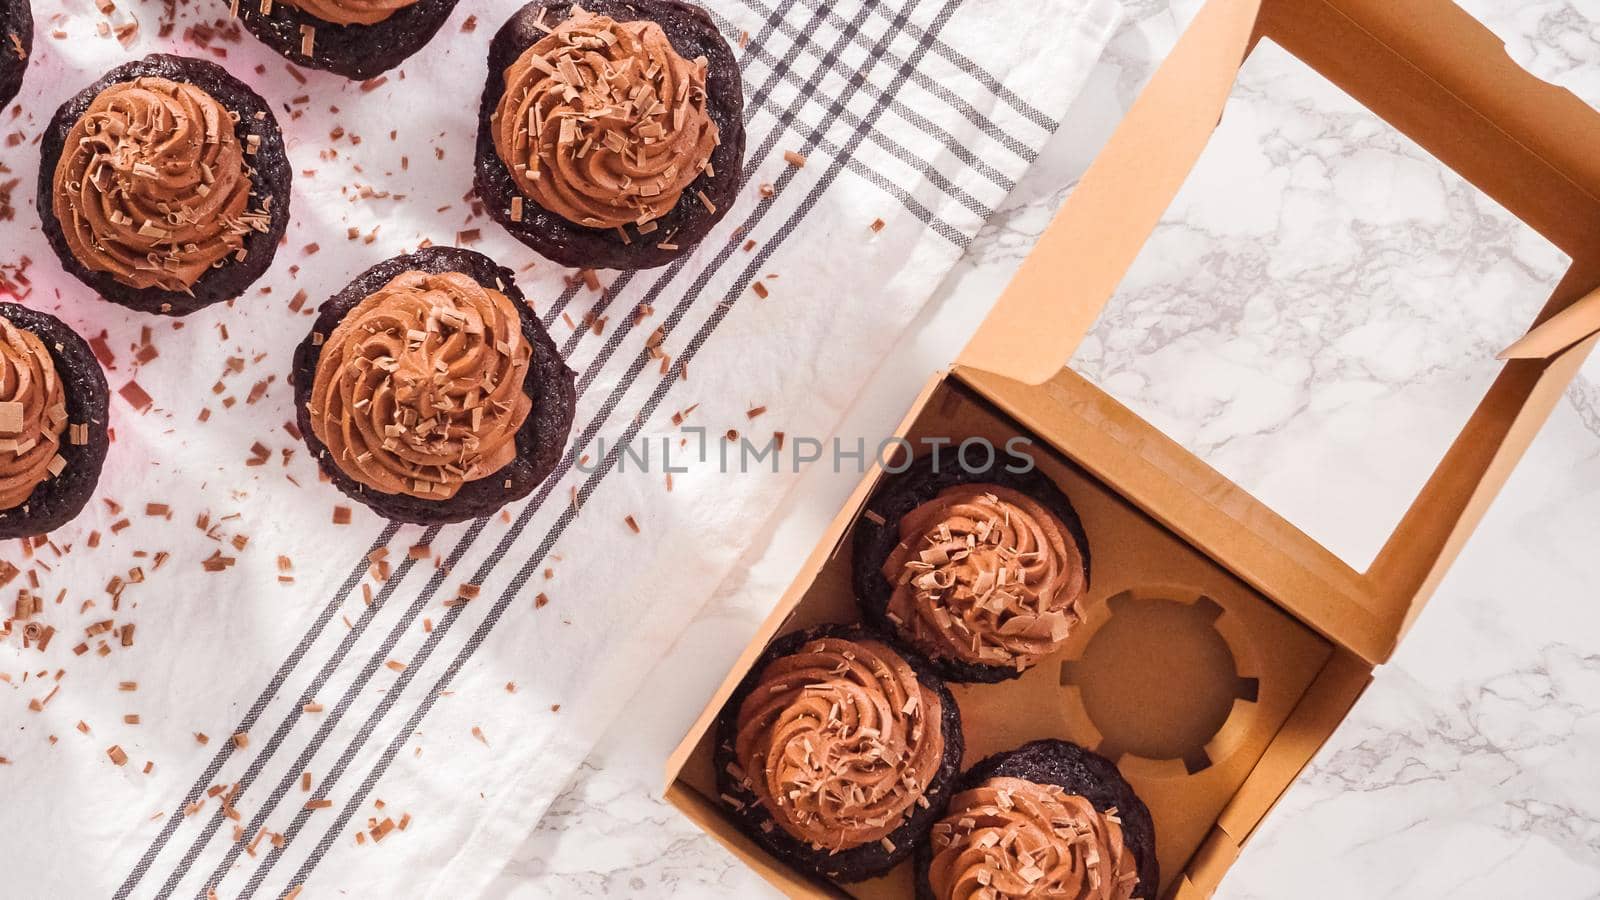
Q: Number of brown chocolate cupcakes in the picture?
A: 9